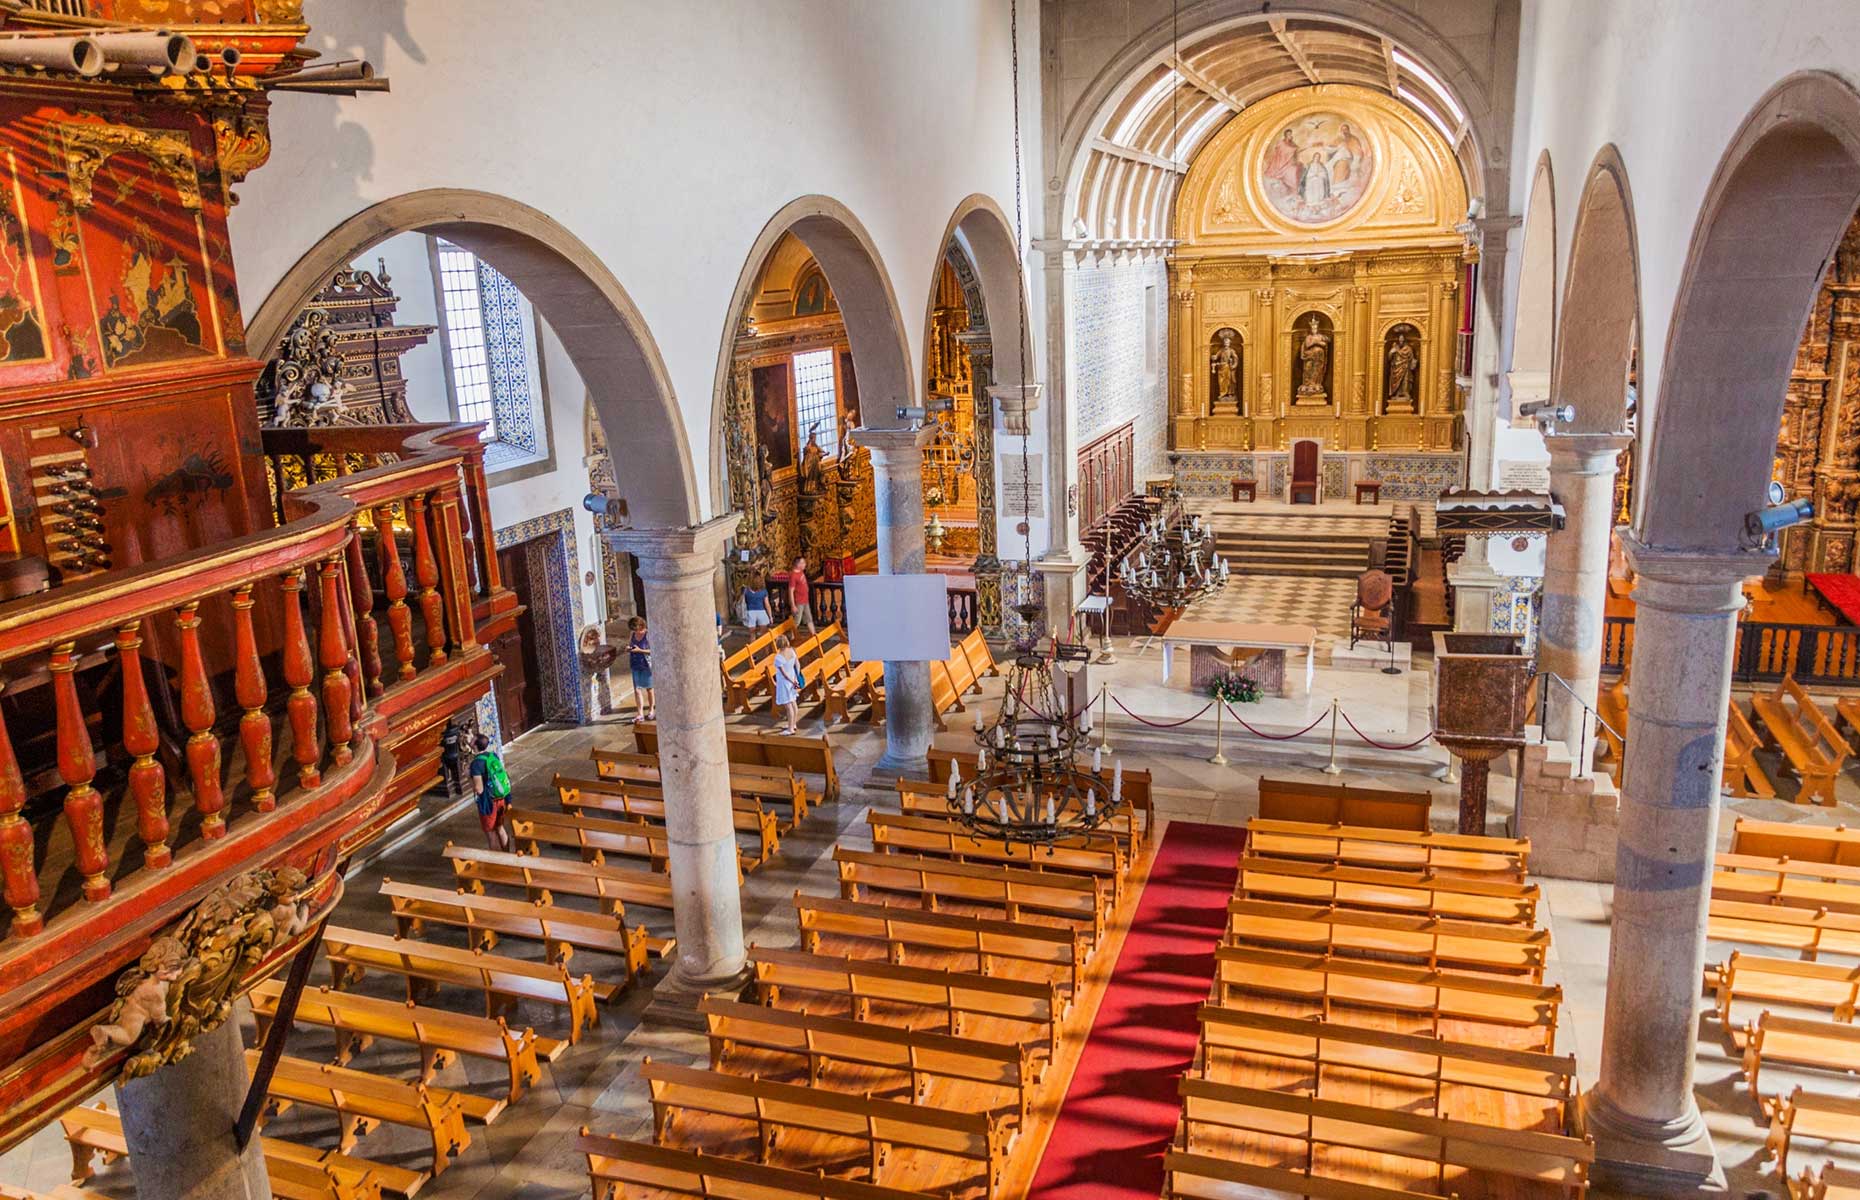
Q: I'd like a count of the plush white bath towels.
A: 0